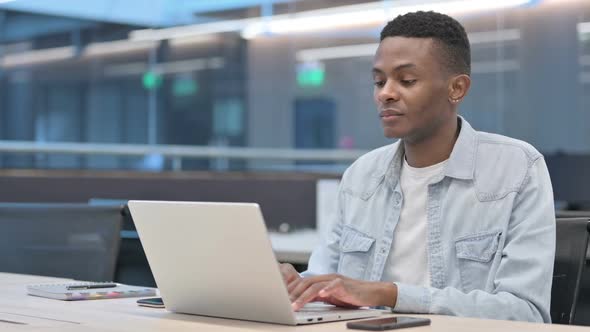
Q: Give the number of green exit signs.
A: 3